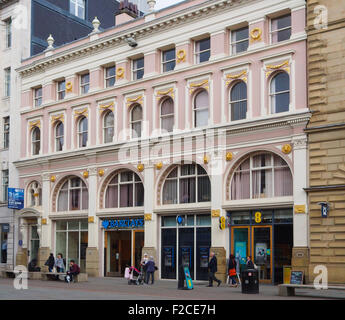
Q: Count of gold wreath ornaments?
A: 4